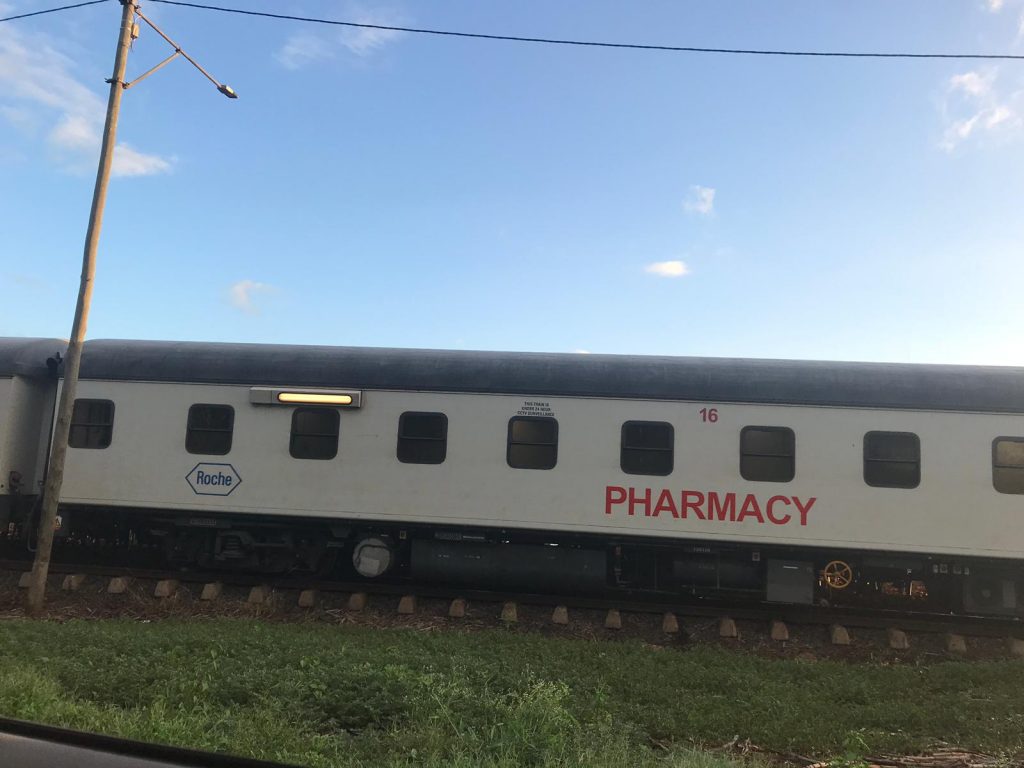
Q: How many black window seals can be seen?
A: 9